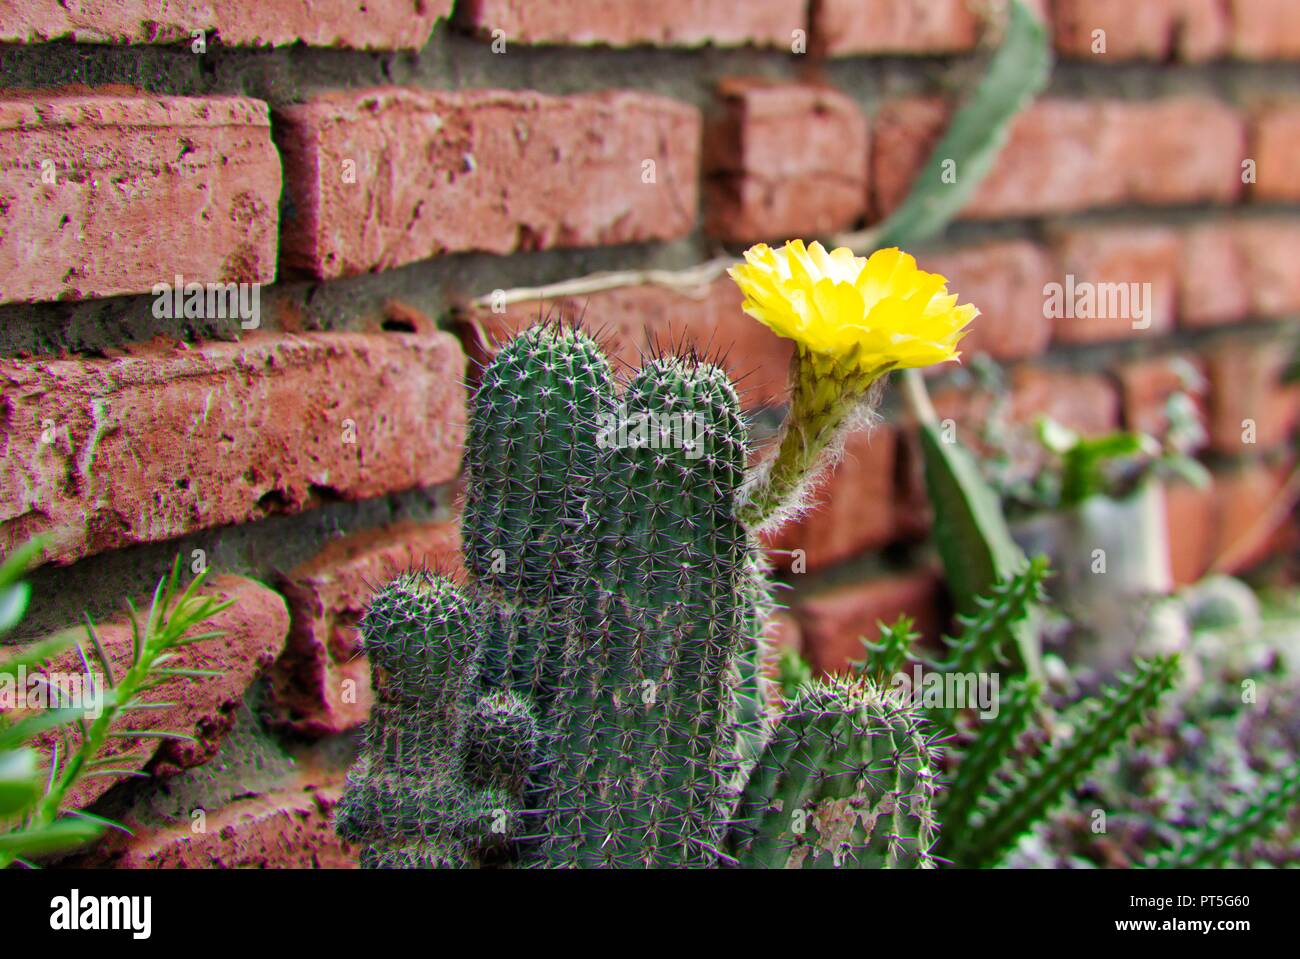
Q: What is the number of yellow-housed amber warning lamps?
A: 0